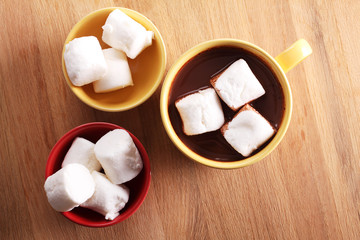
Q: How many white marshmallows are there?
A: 10